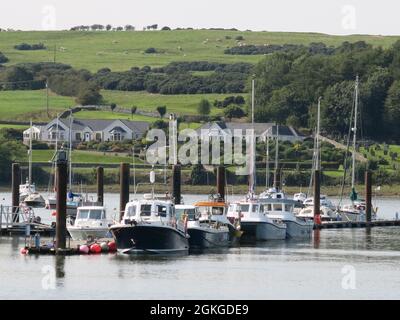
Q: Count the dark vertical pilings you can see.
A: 9